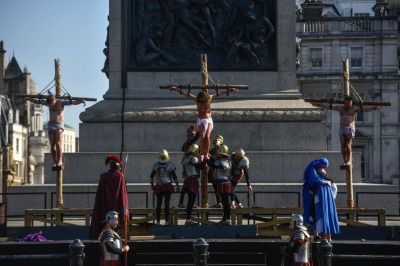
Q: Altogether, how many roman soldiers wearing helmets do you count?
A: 9